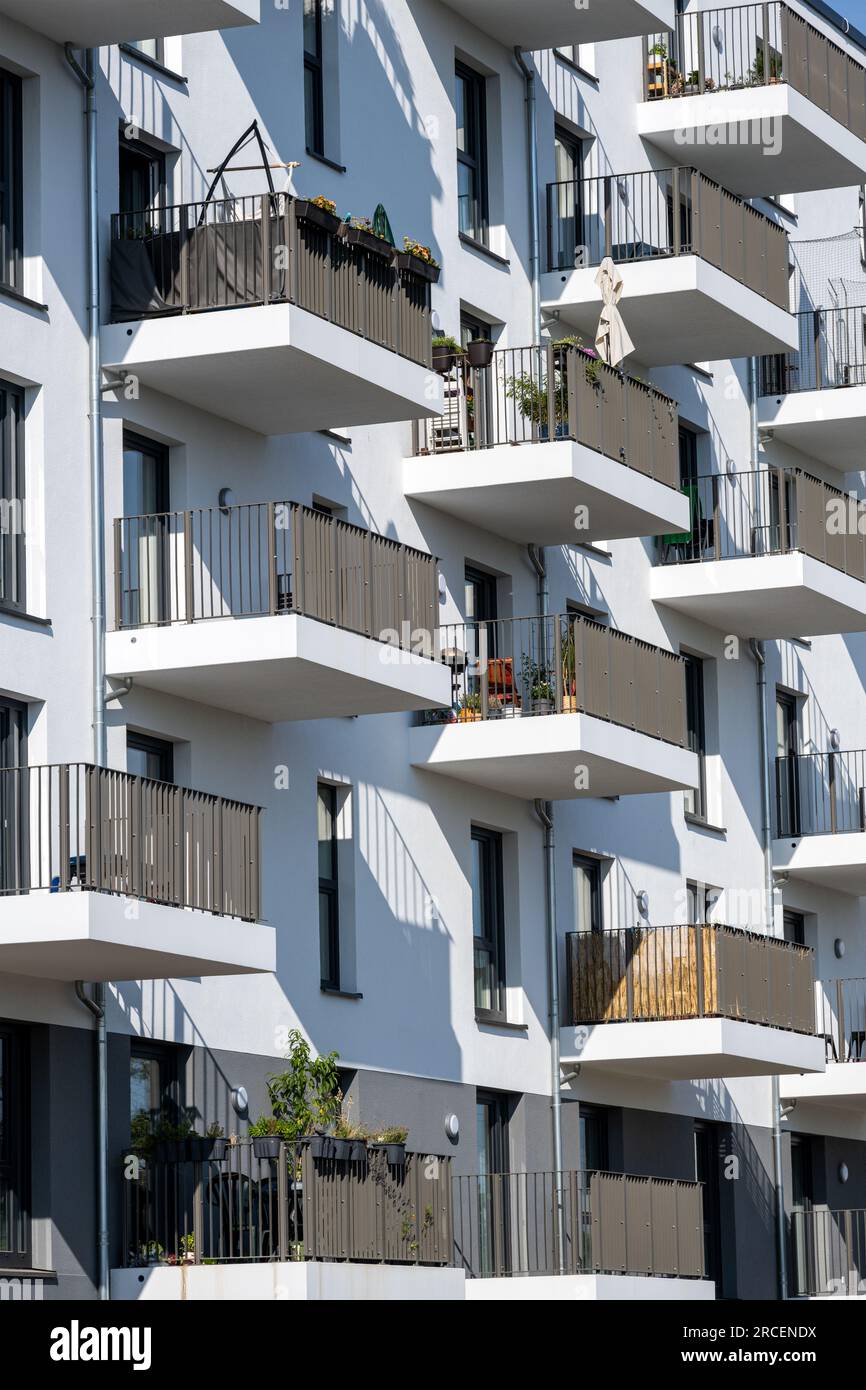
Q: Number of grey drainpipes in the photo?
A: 3